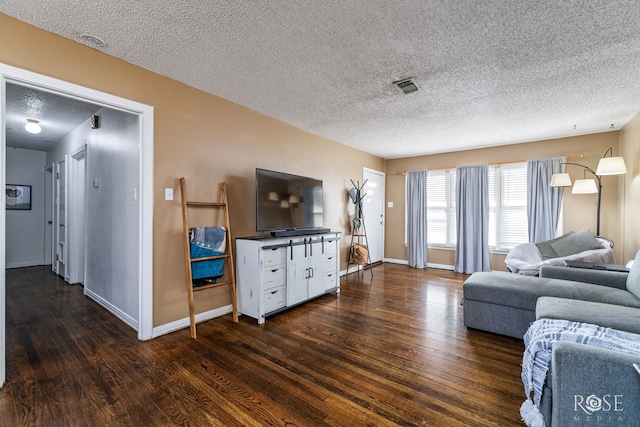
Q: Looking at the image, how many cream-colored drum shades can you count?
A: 3